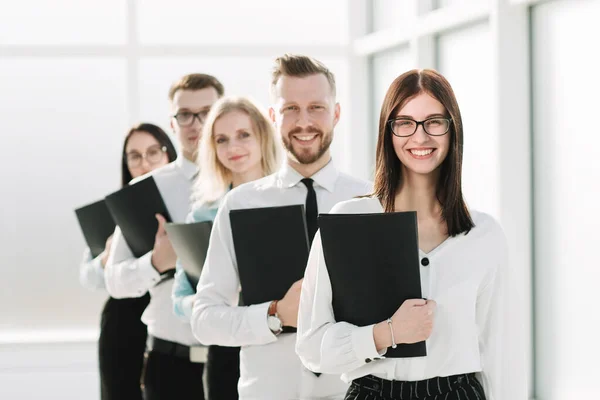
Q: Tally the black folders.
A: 5